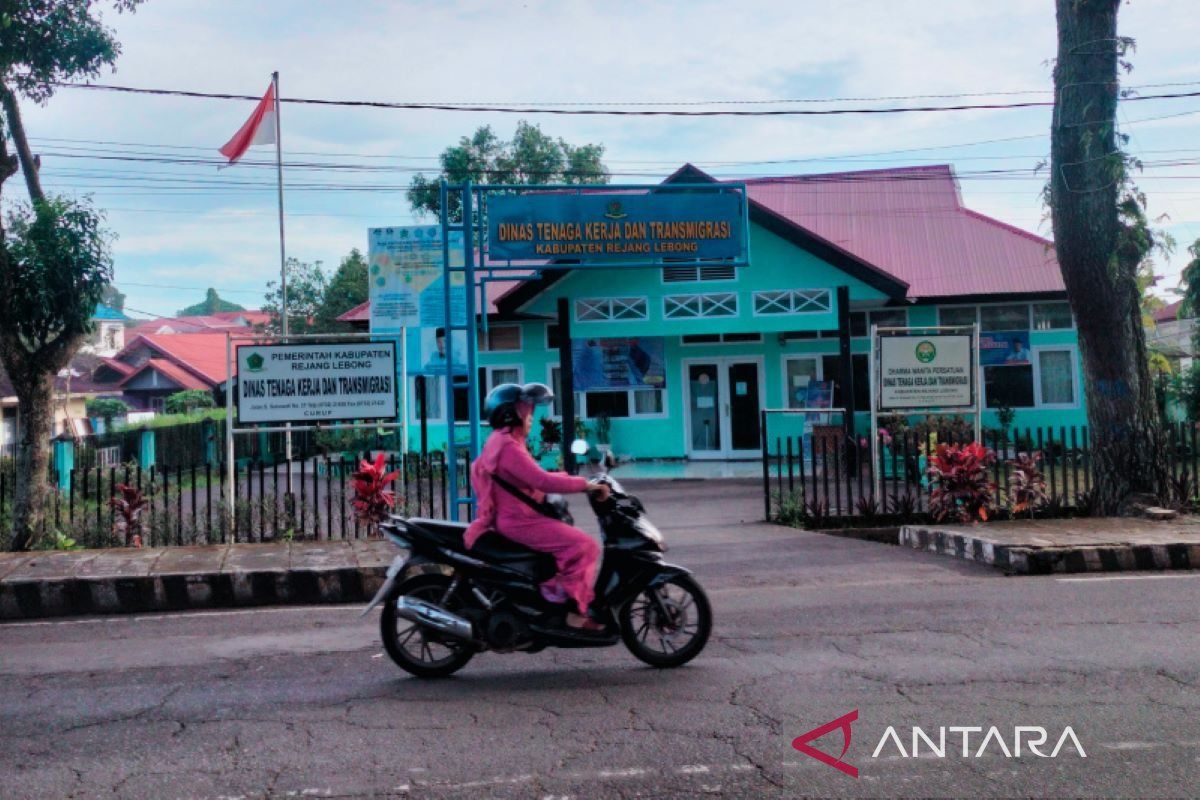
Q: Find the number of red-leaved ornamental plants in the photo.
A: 4